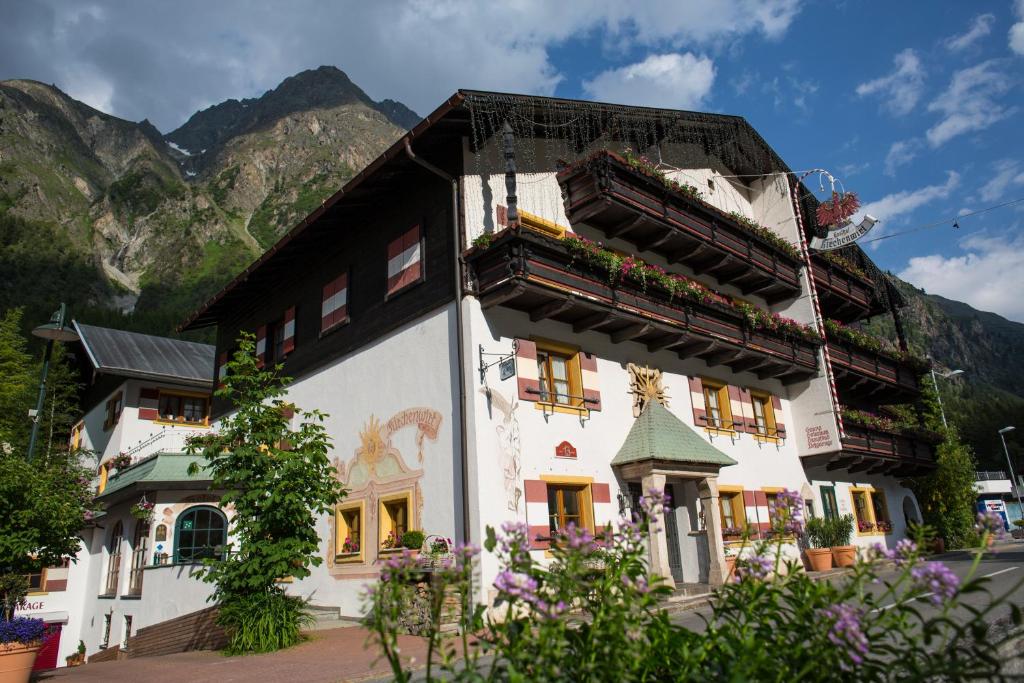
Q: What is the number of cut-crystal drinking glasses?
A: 0